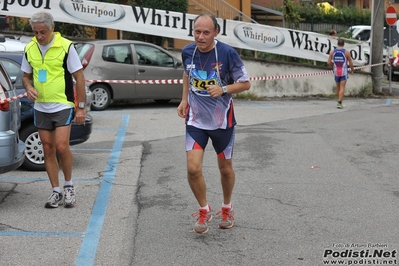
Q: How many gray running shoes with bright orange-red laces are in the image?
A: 2